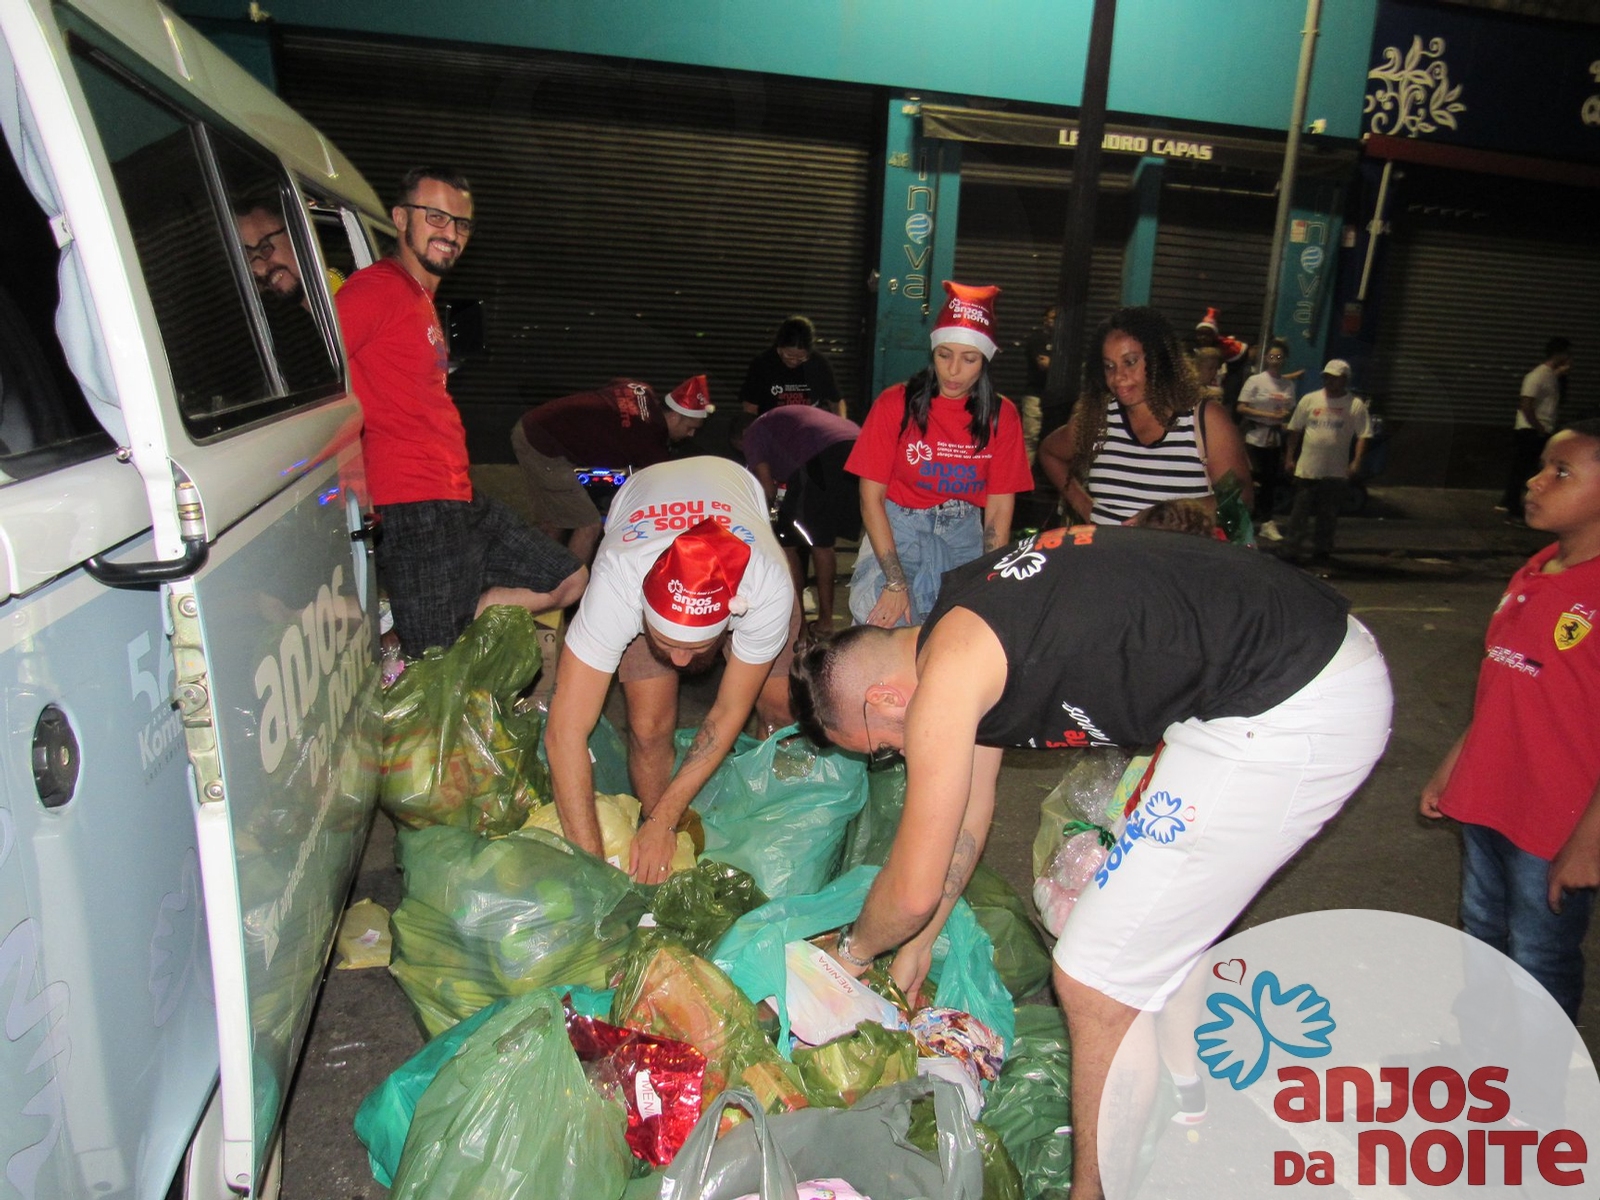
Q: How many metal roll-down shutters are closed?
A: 4